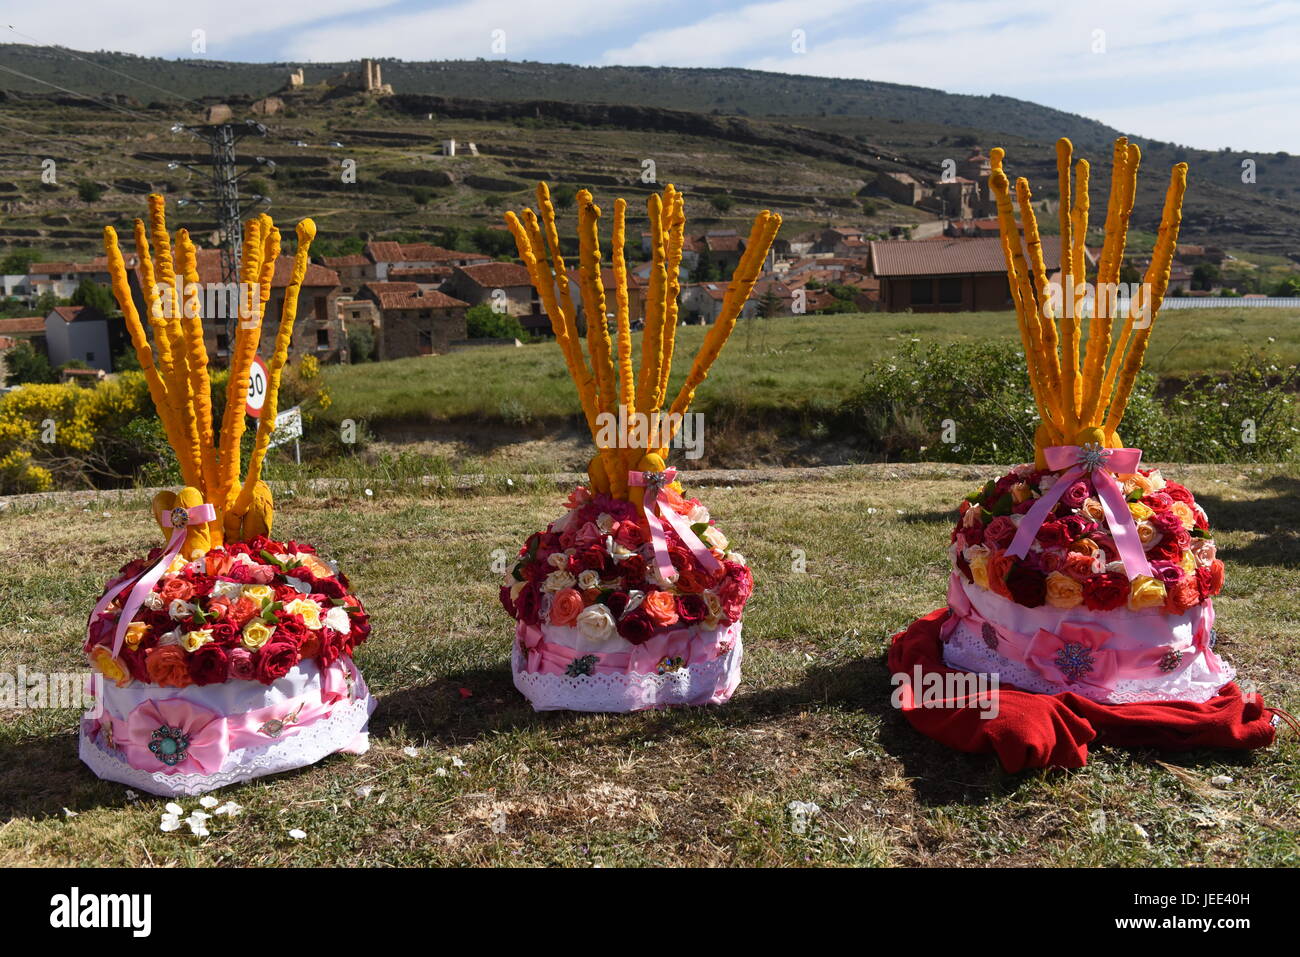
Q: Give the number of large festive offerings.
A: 3